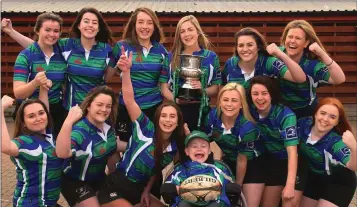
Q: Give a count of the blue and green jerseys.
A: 13